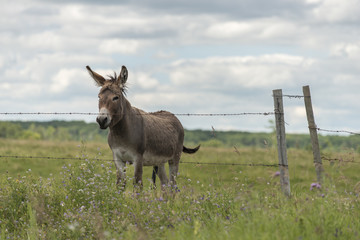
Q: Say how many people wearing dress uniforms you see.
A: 0